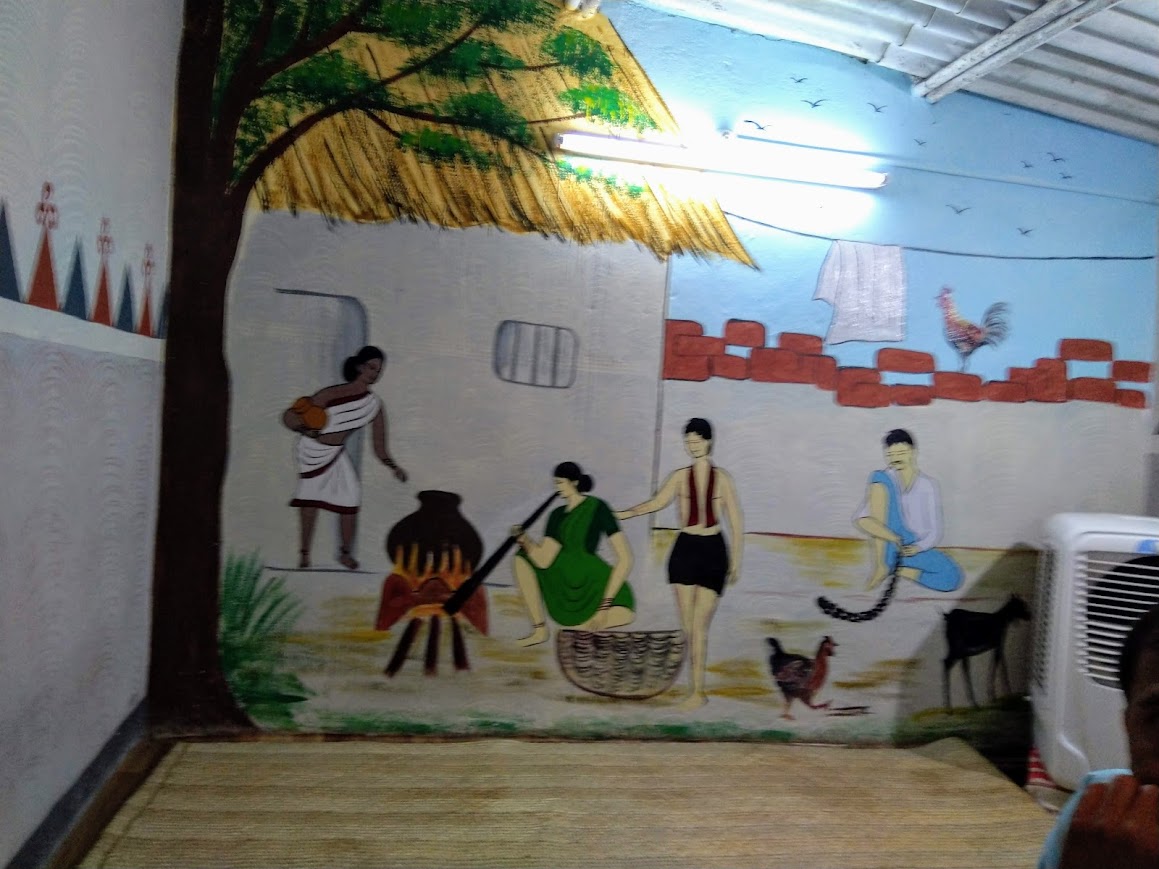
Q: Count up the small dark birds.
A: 10